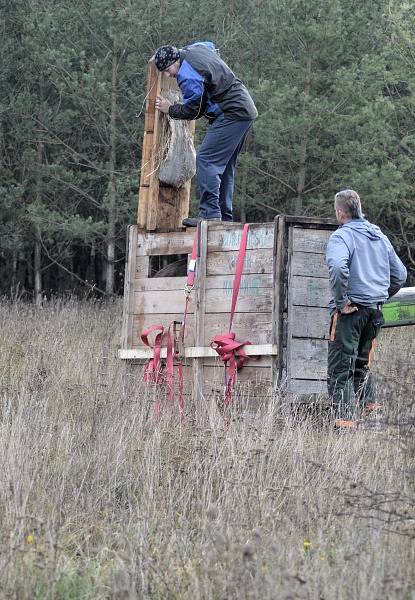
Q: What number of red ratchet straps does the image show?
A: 2